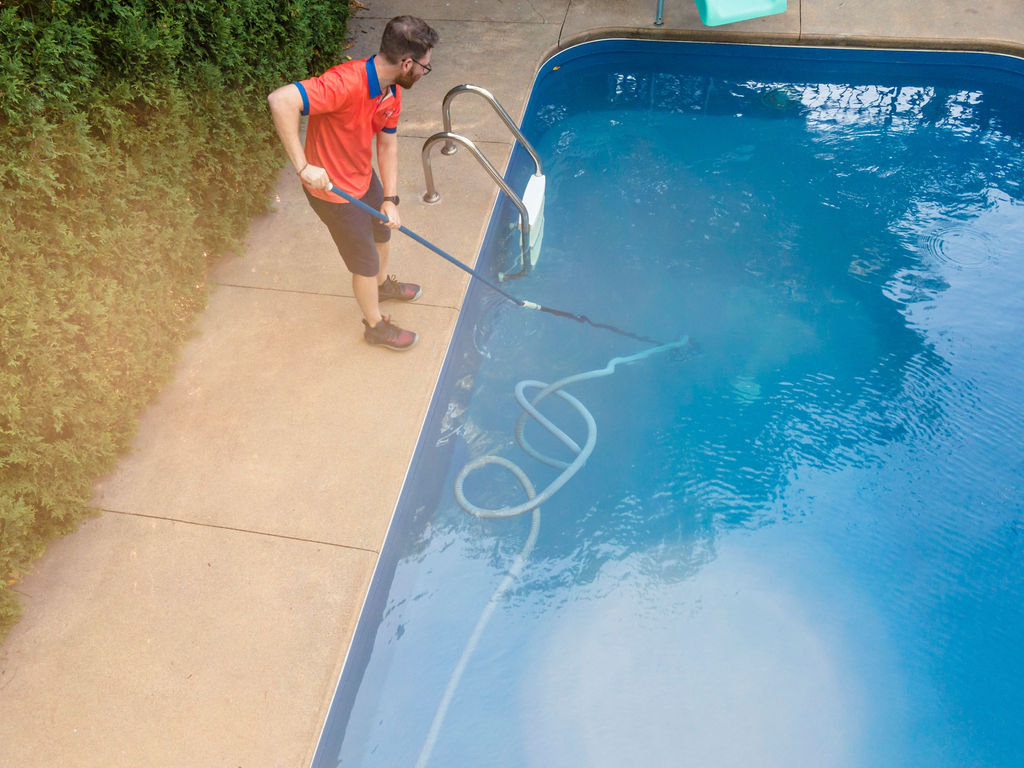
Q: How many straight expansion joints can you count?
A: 6